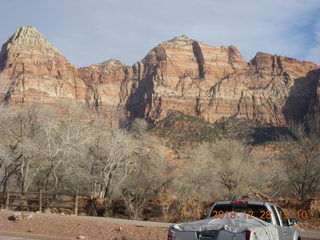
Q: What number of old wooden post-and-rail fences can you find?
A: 1